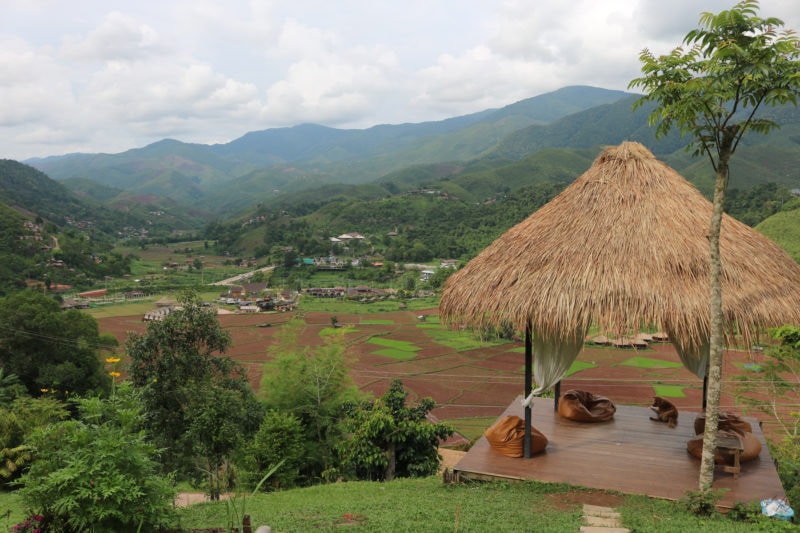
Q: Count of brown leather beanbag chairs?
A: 4